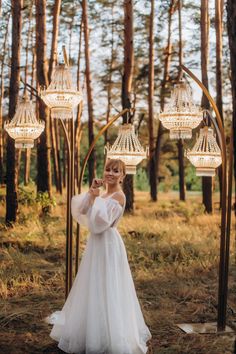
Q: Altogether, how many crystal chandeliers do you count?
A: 5